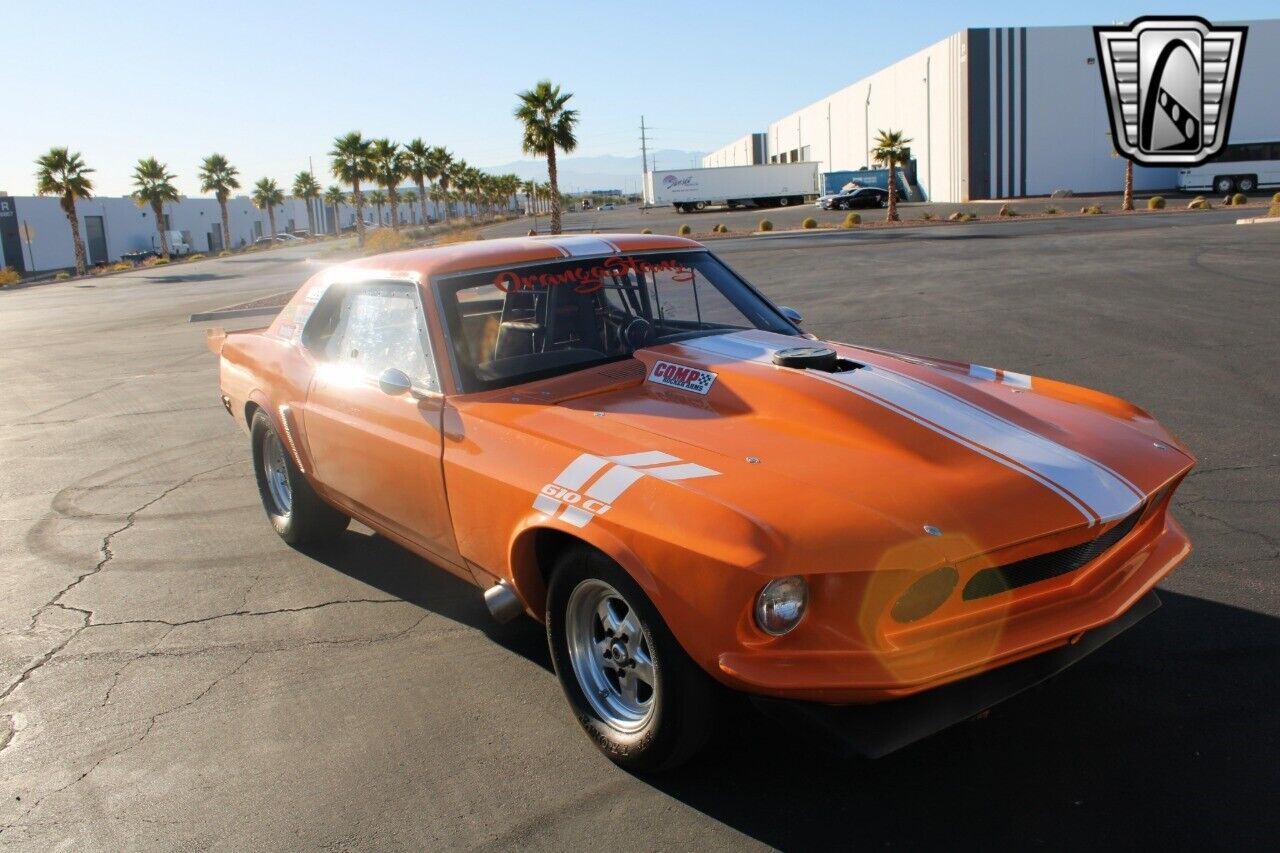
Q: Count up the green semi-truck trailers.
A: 0